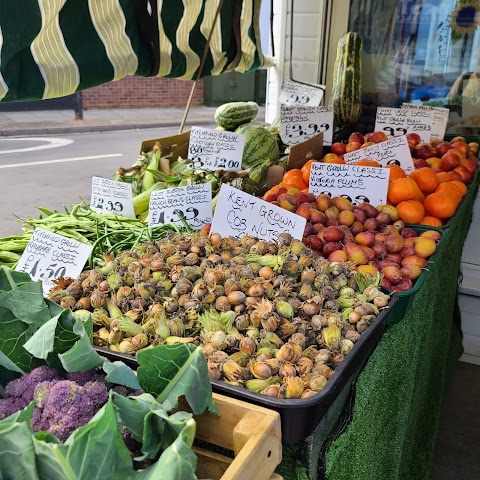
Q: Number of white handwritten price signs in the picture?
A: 11